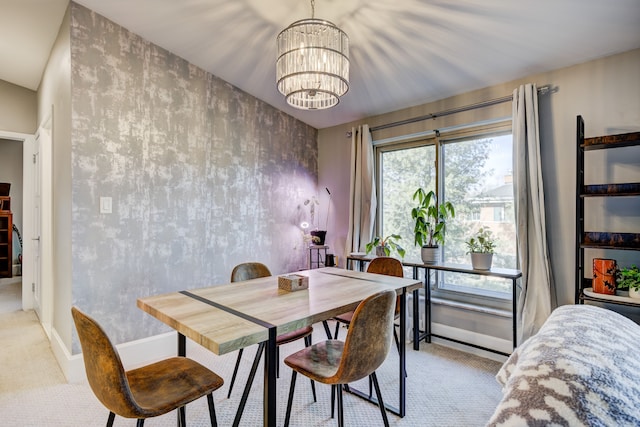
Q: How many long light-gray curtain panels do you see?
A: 2